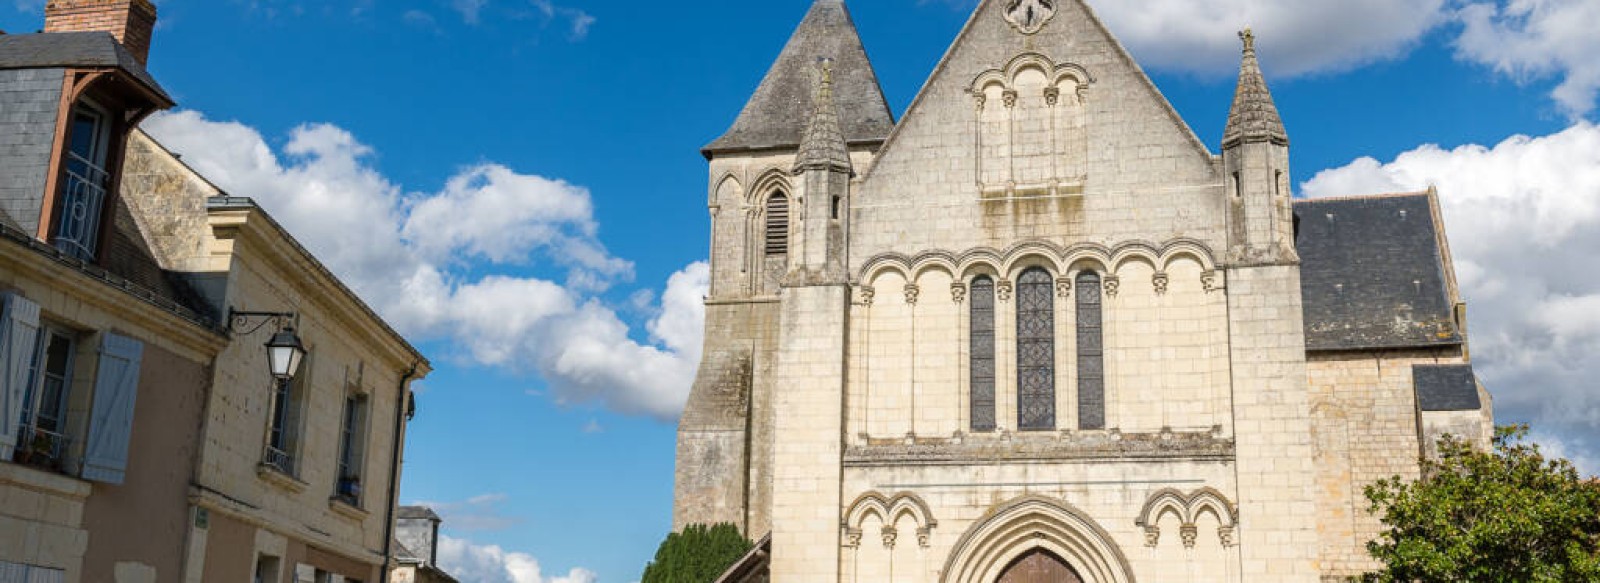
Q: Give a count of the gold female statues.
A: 0